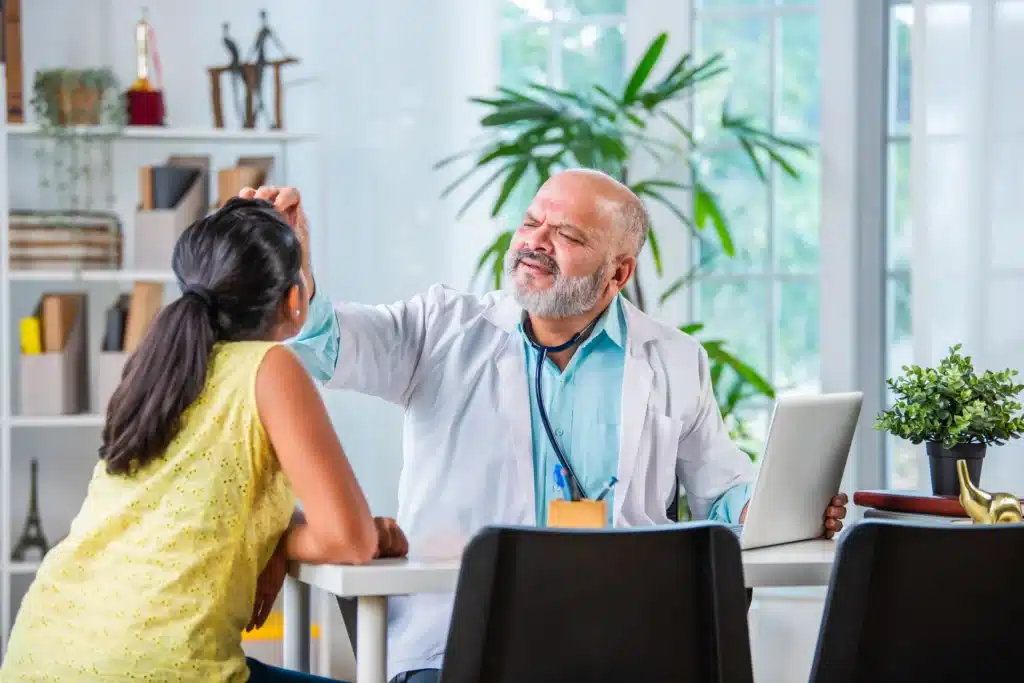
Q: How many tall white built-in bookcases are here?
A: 1